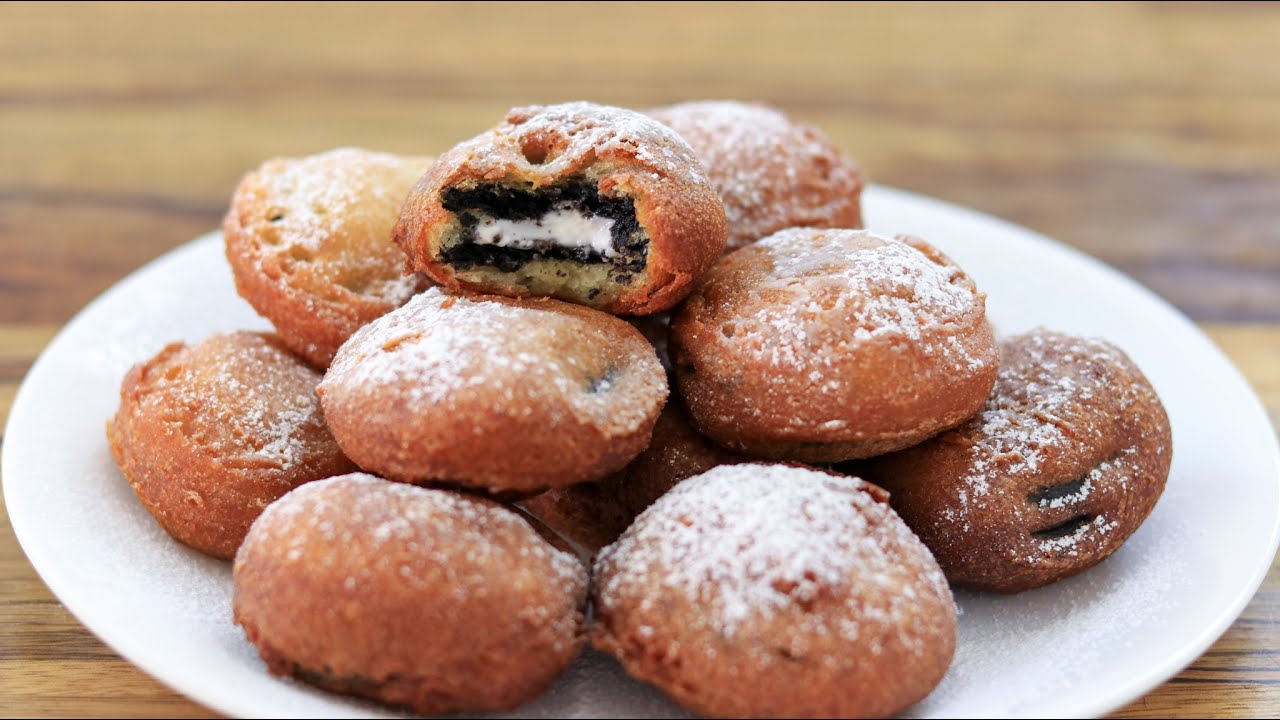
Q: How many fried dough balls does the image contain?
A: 10